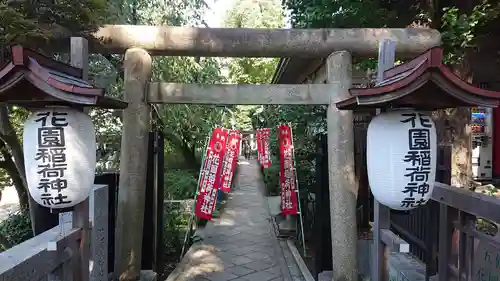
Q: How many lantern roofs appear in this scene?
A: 2